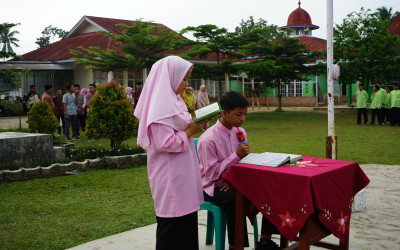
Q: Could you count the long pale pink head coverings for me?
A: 1